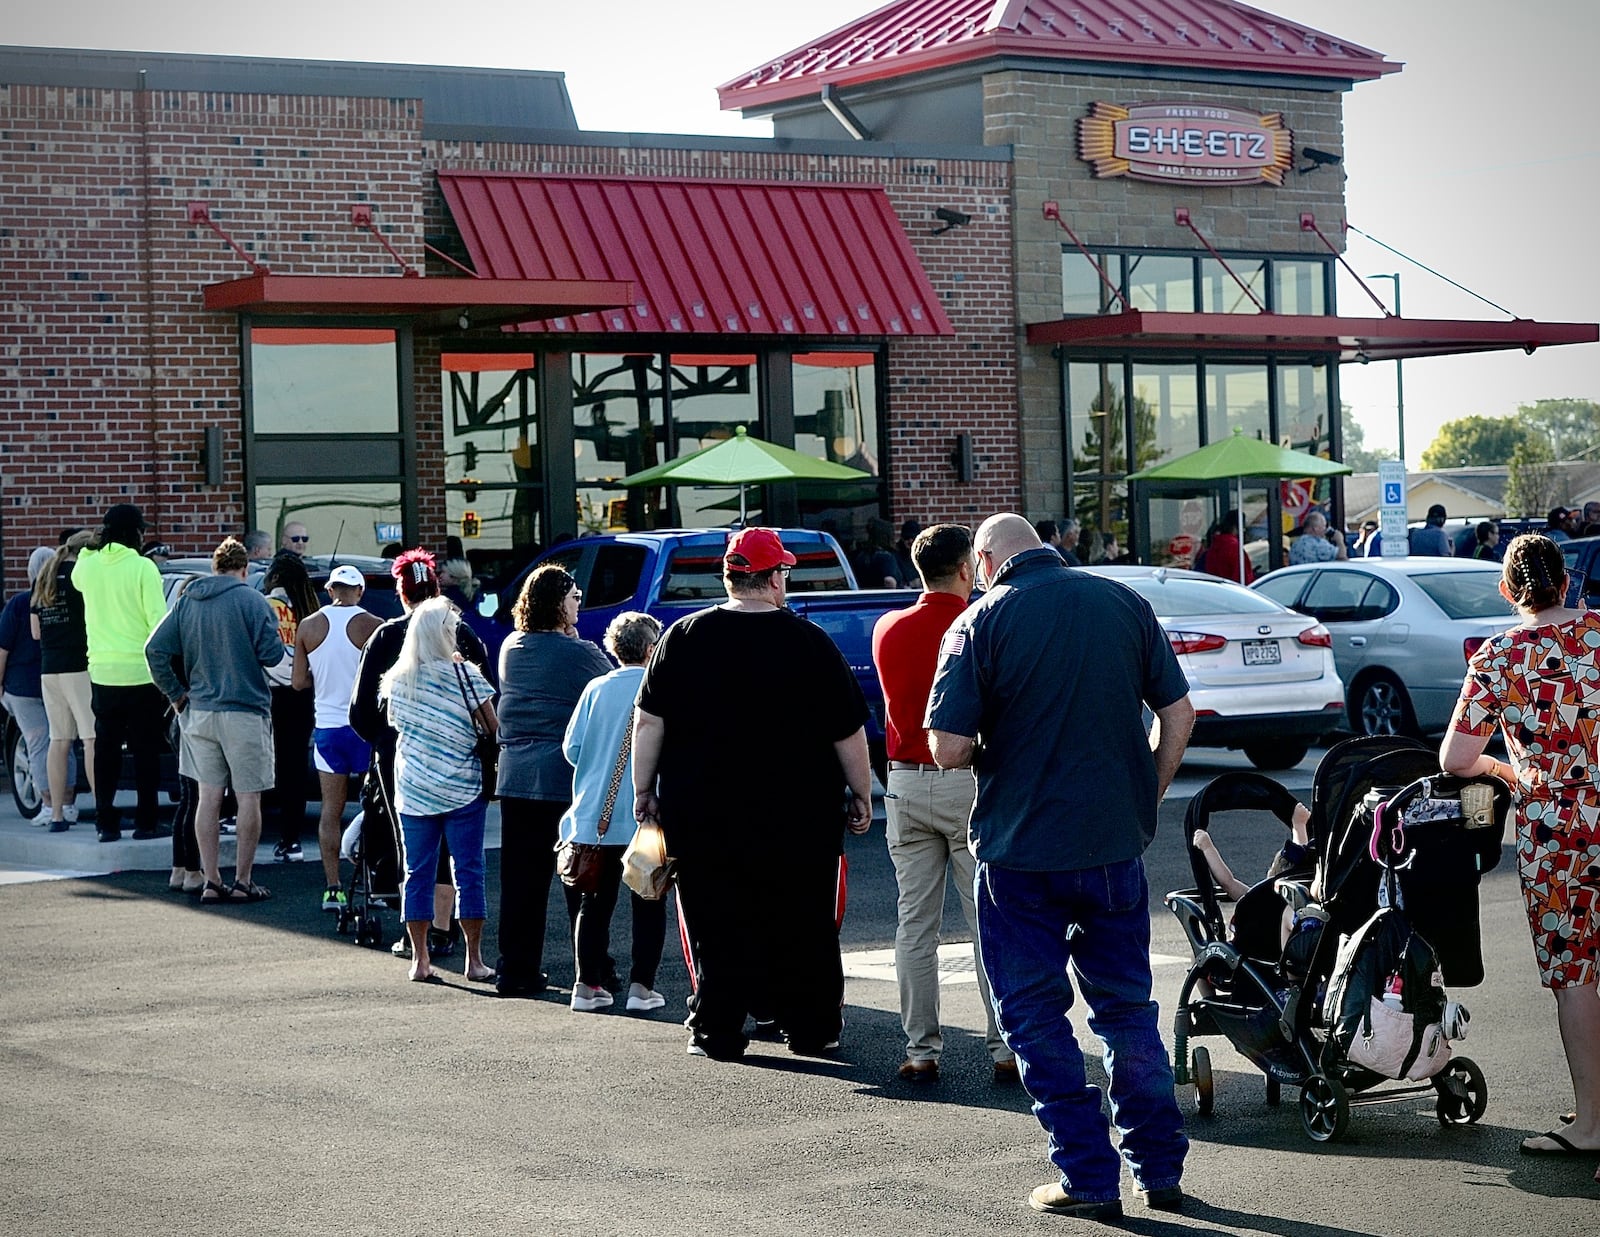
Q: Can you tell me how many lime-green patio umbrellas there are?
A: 2